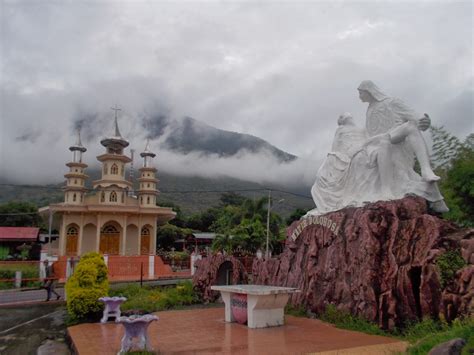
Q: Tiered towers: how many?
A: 3